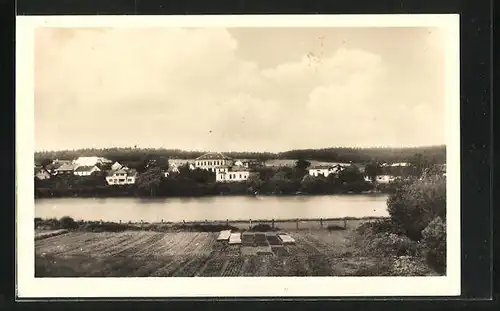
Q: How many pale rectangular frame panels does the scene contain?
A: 3